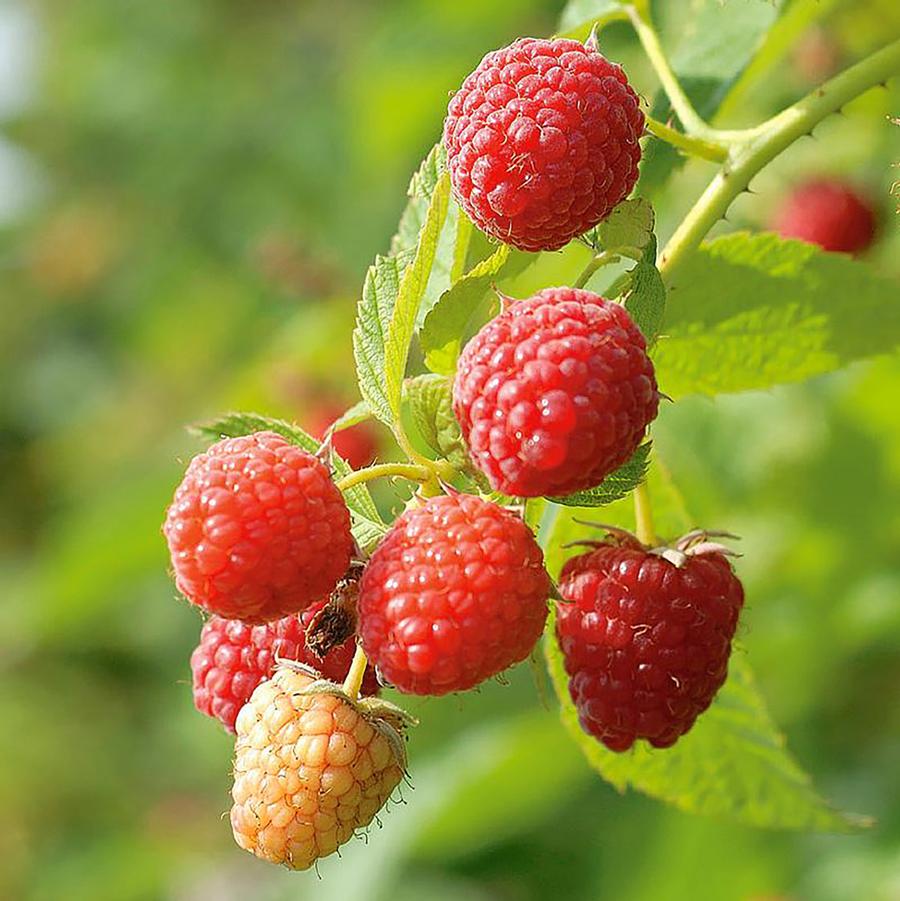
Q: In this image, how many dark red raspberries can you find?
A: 1